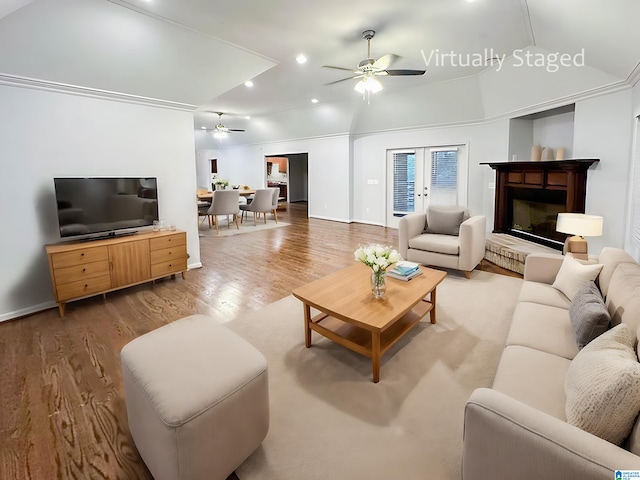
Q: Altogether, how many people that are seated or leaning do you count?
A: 0